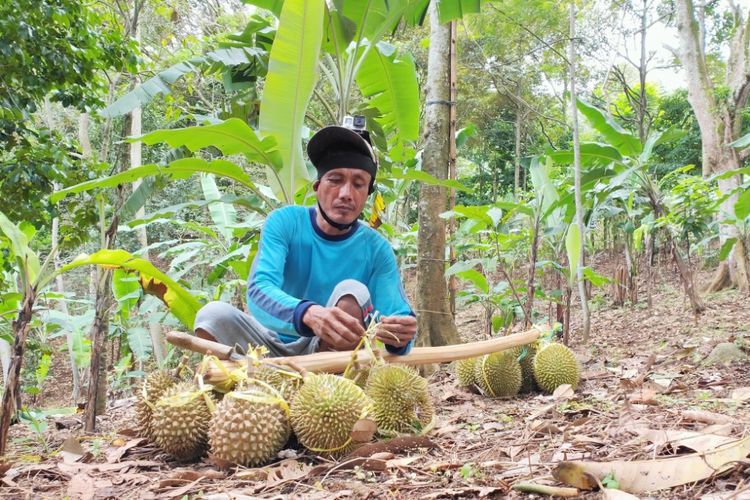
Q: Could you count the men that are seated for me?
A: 1